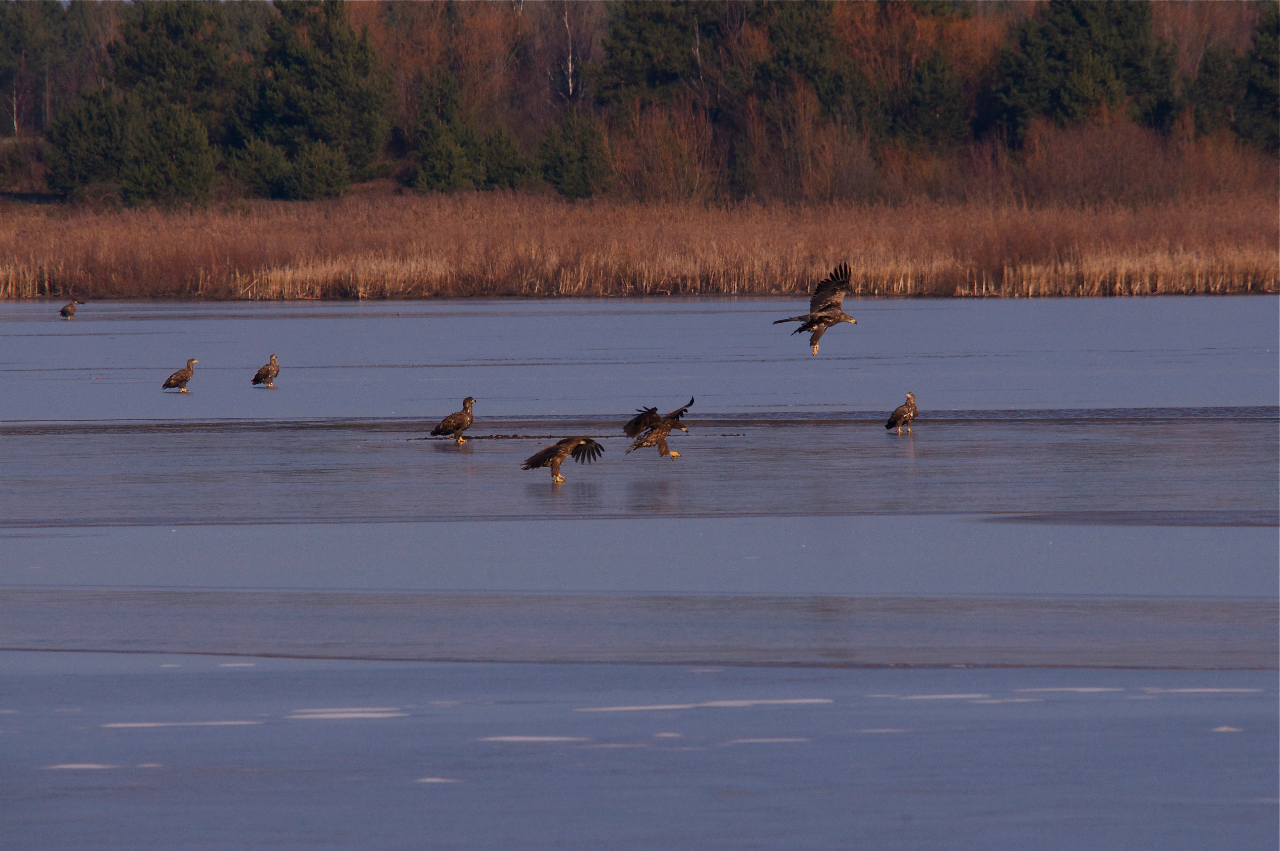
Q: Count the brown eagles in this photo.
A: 8